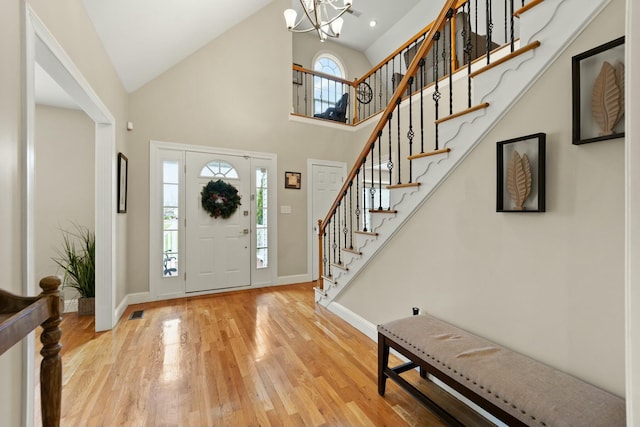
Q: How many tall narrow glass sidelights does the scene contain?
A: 2